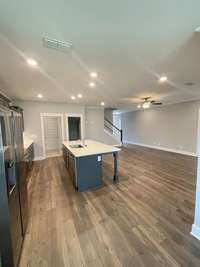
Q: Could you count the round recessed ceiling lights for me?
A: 8